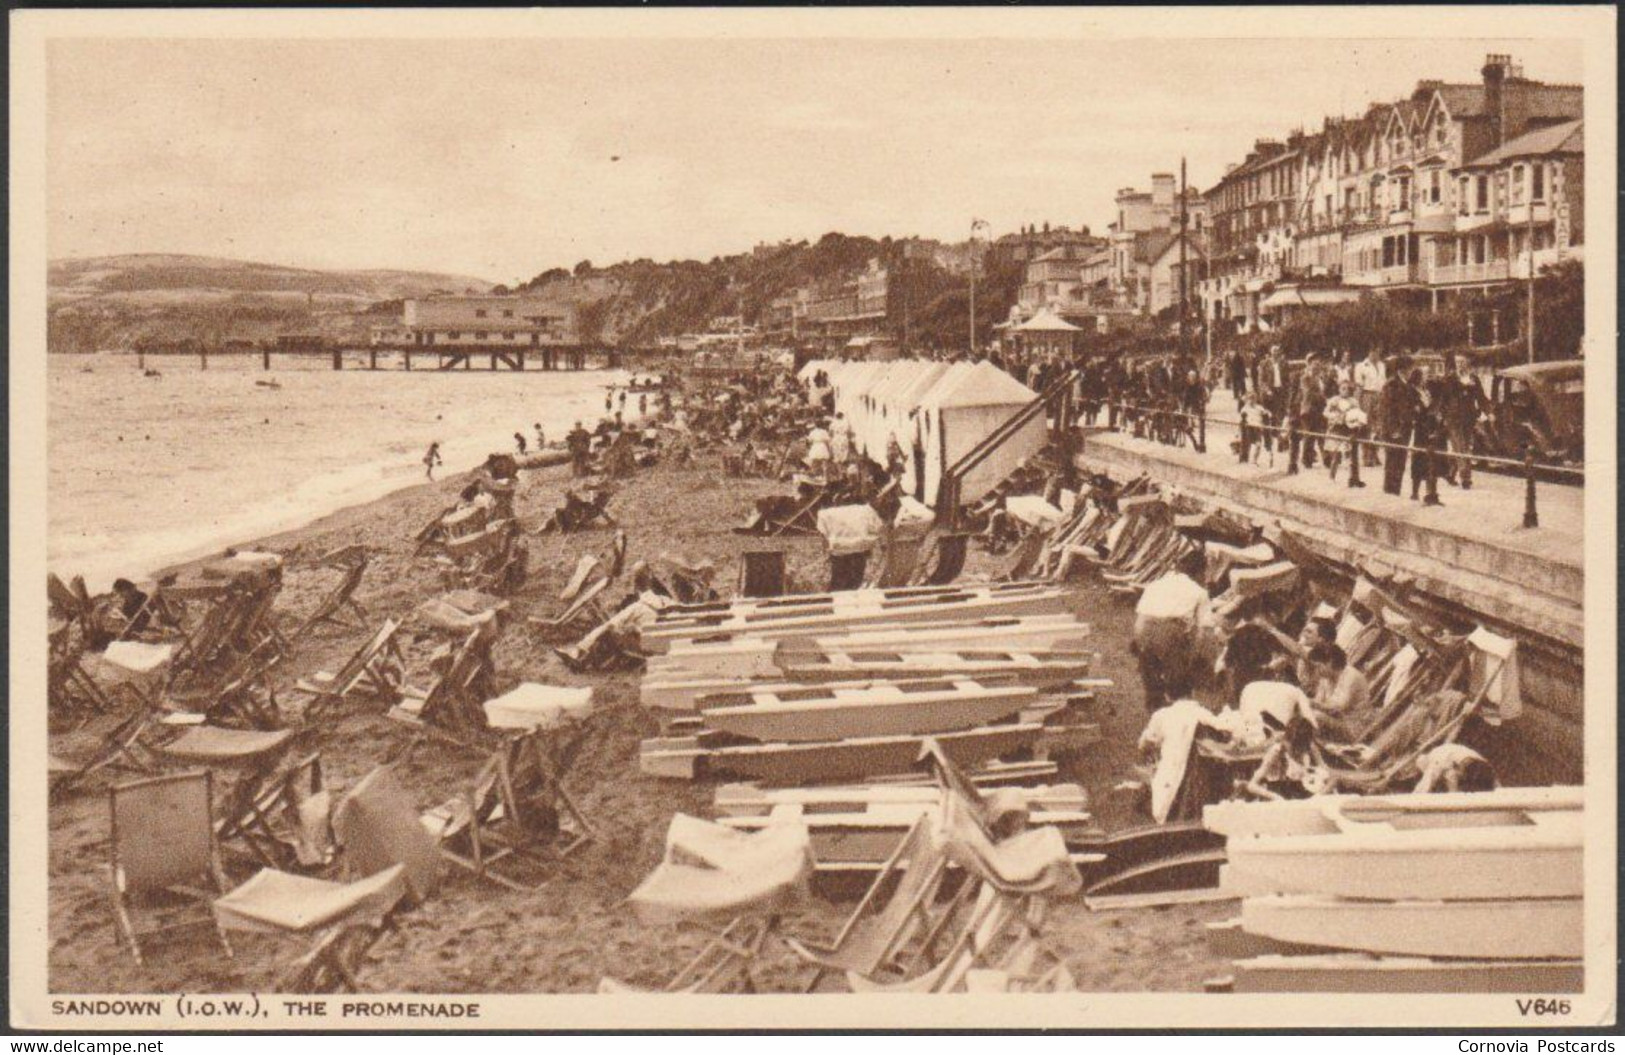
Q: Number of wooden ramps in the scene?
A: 1